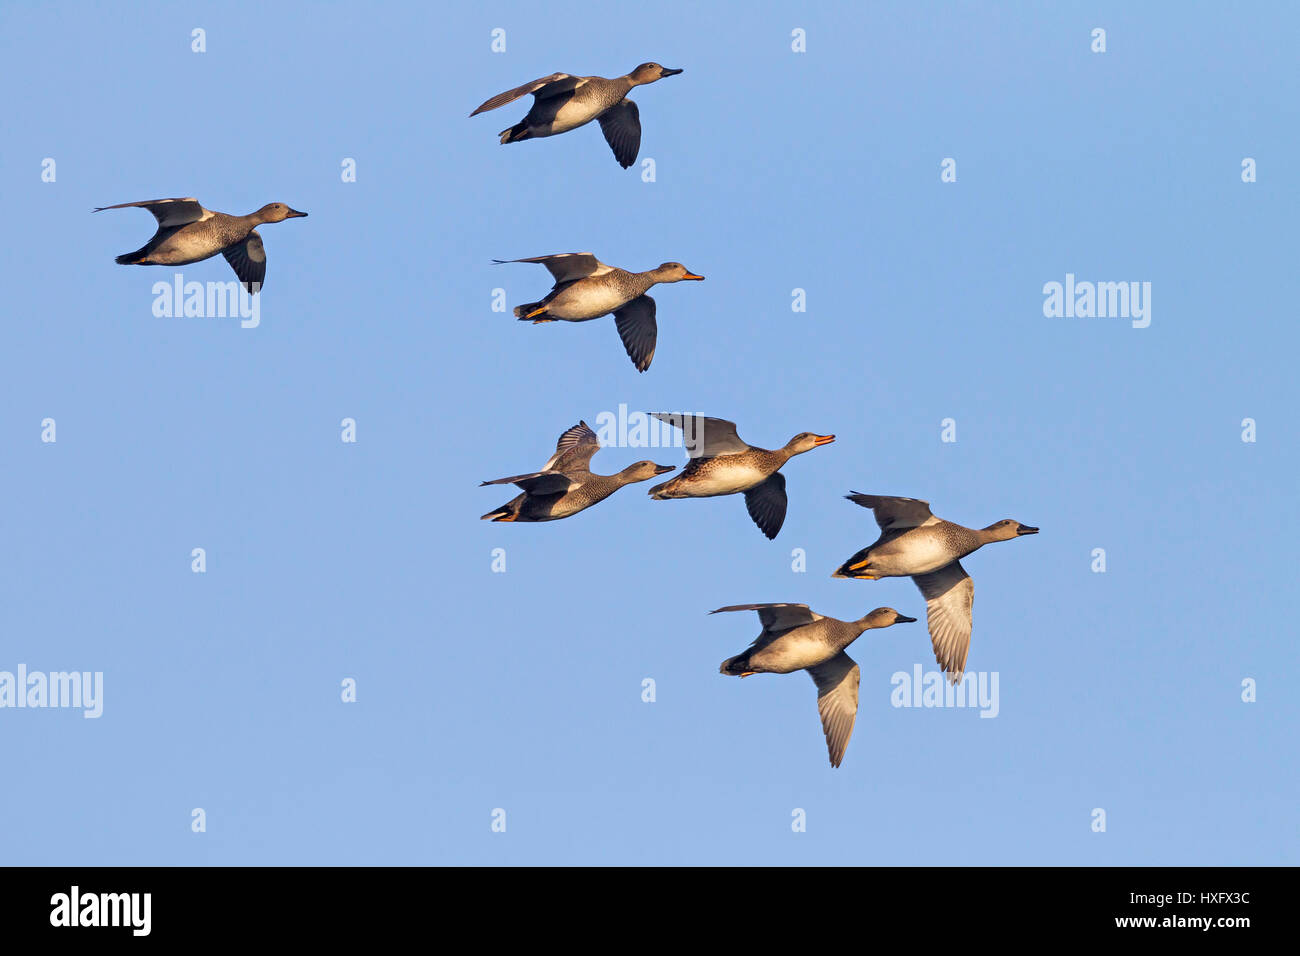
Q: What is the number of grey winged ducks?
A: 7